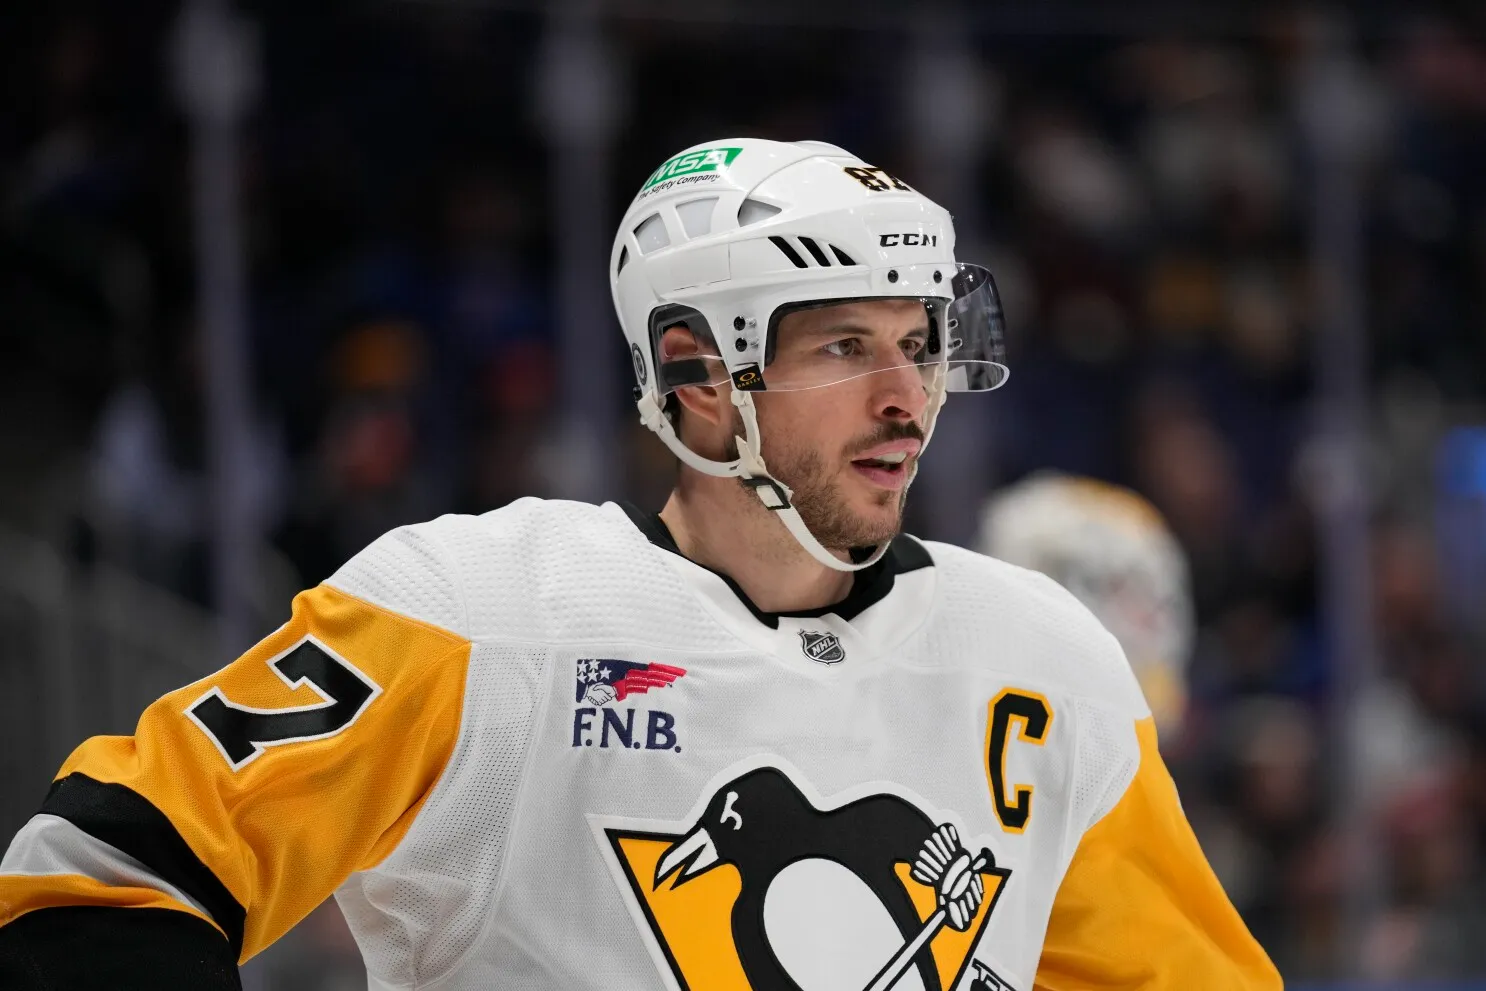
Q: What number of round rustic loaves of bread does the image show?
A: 0